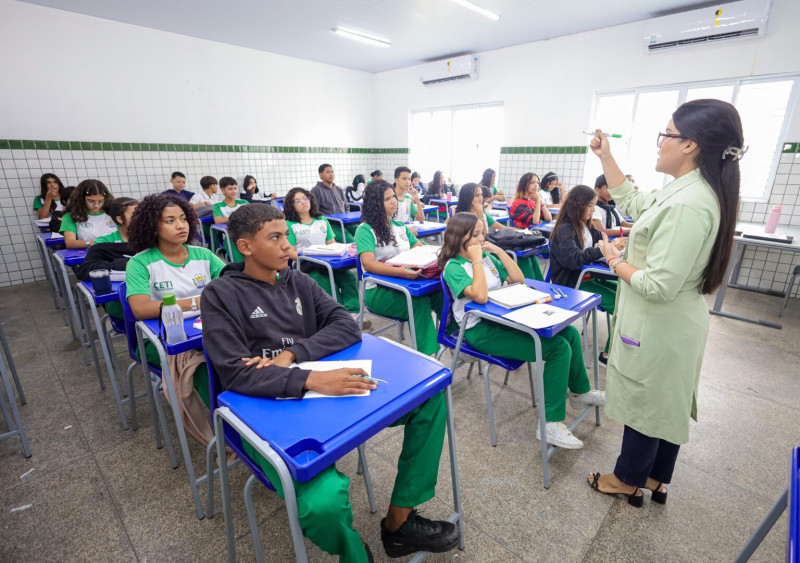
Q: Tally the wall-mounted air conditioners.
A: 2